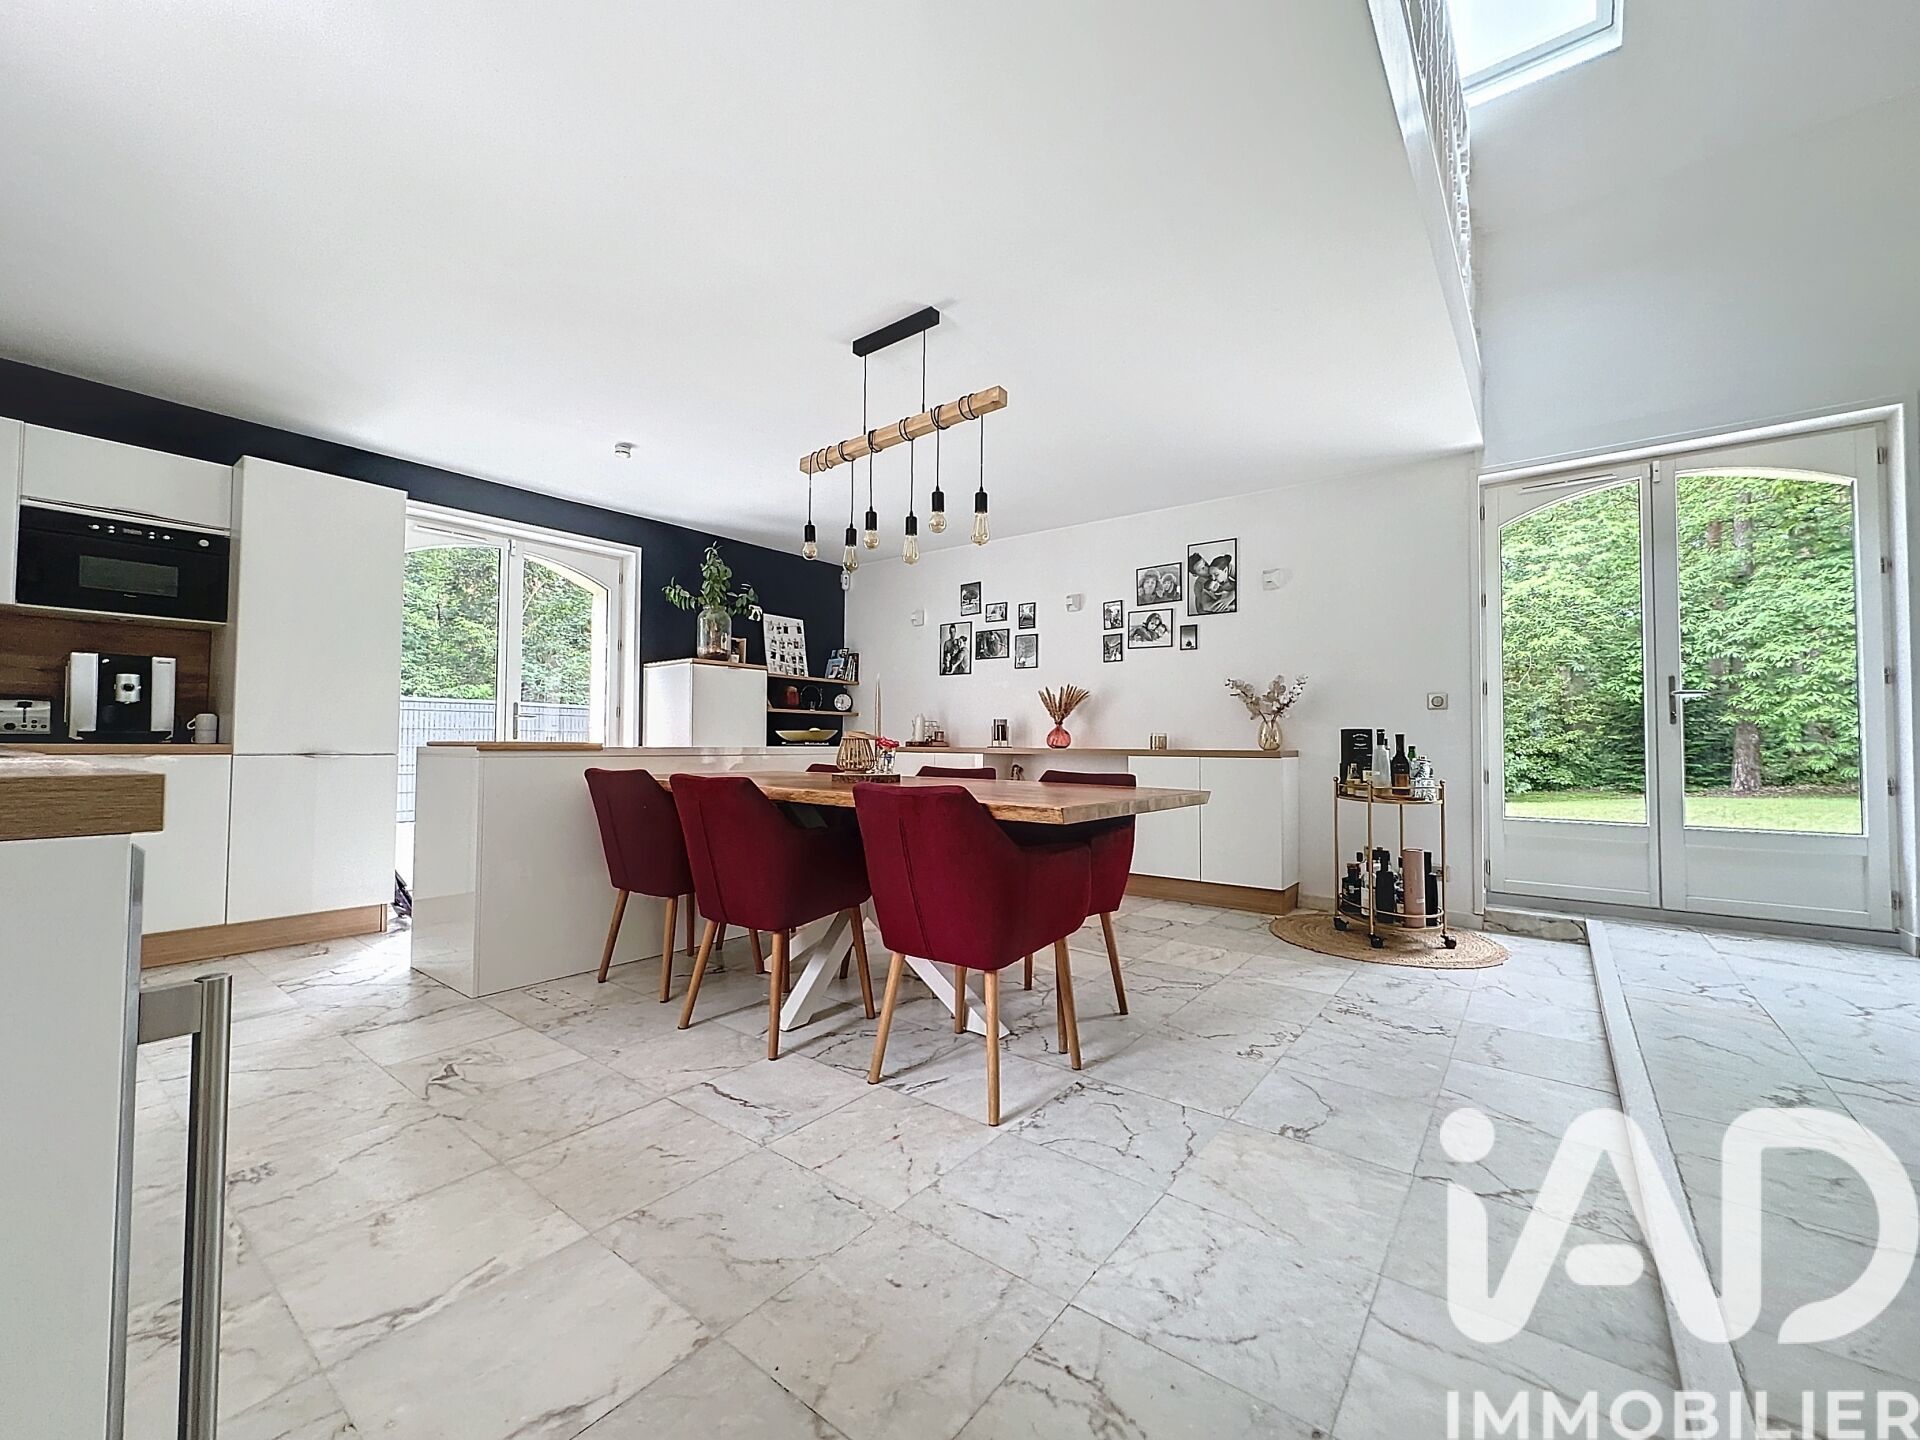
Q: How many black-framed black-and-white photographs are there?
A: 12